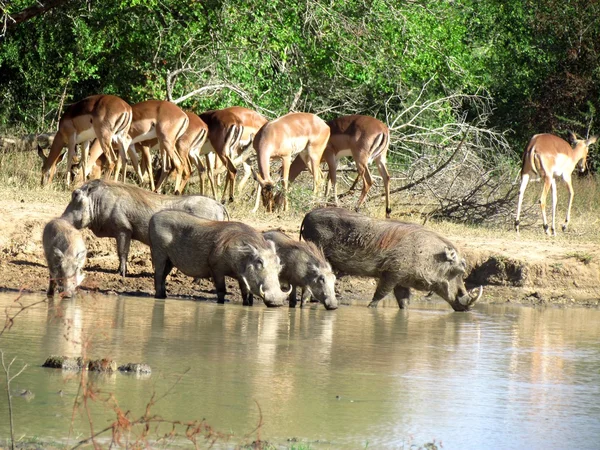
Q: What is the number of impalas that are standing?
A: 7